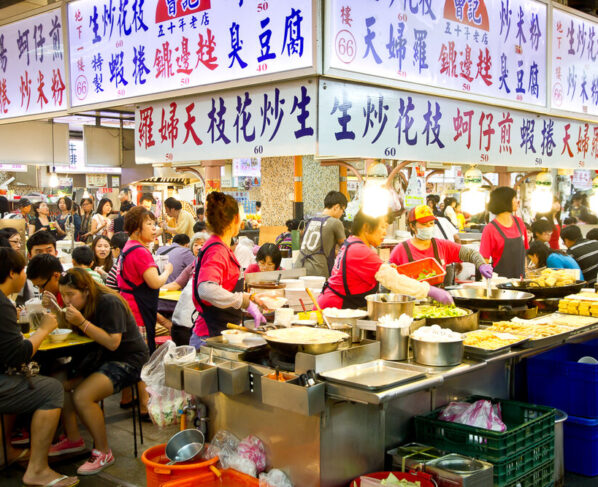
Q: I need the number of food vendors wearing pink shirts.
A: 5